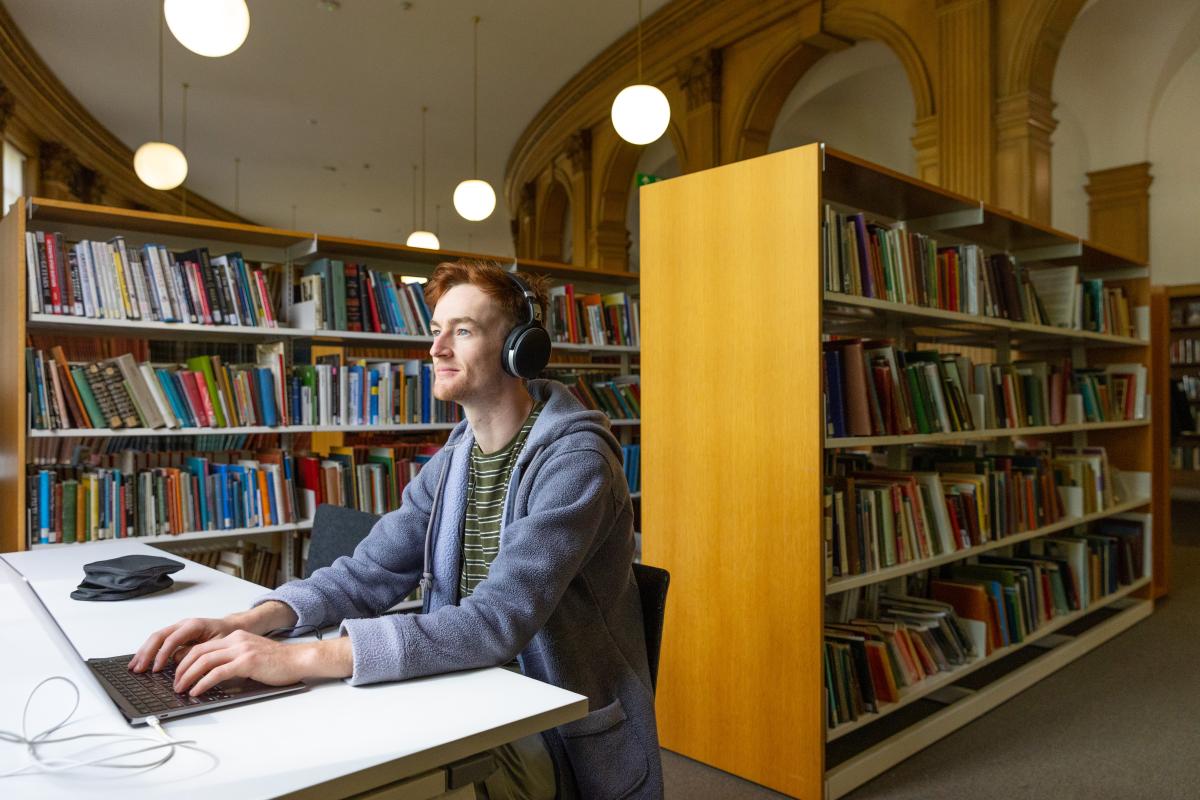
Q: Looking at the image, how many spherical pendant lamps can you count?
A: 5